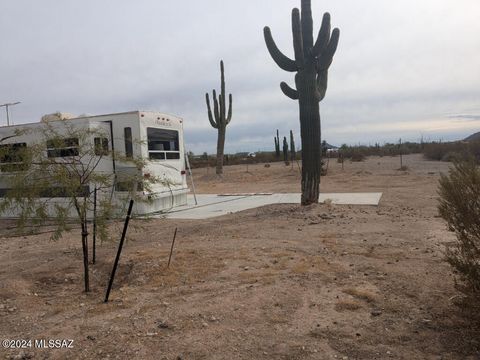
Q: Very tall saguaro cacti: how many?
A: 2